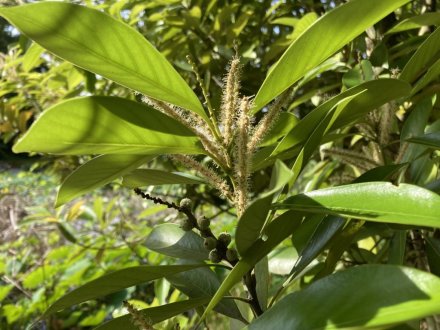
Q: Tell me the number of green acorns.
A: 7